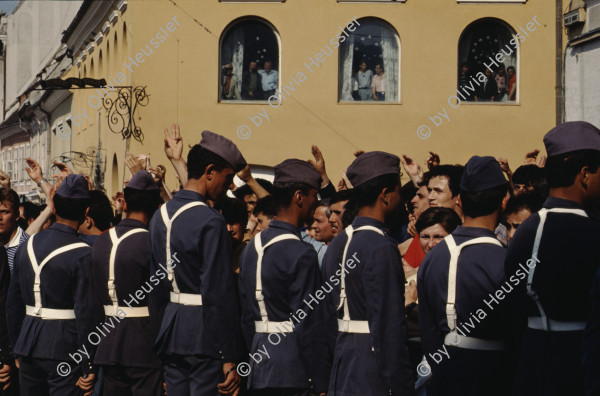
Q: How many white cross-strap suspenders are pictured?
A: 7